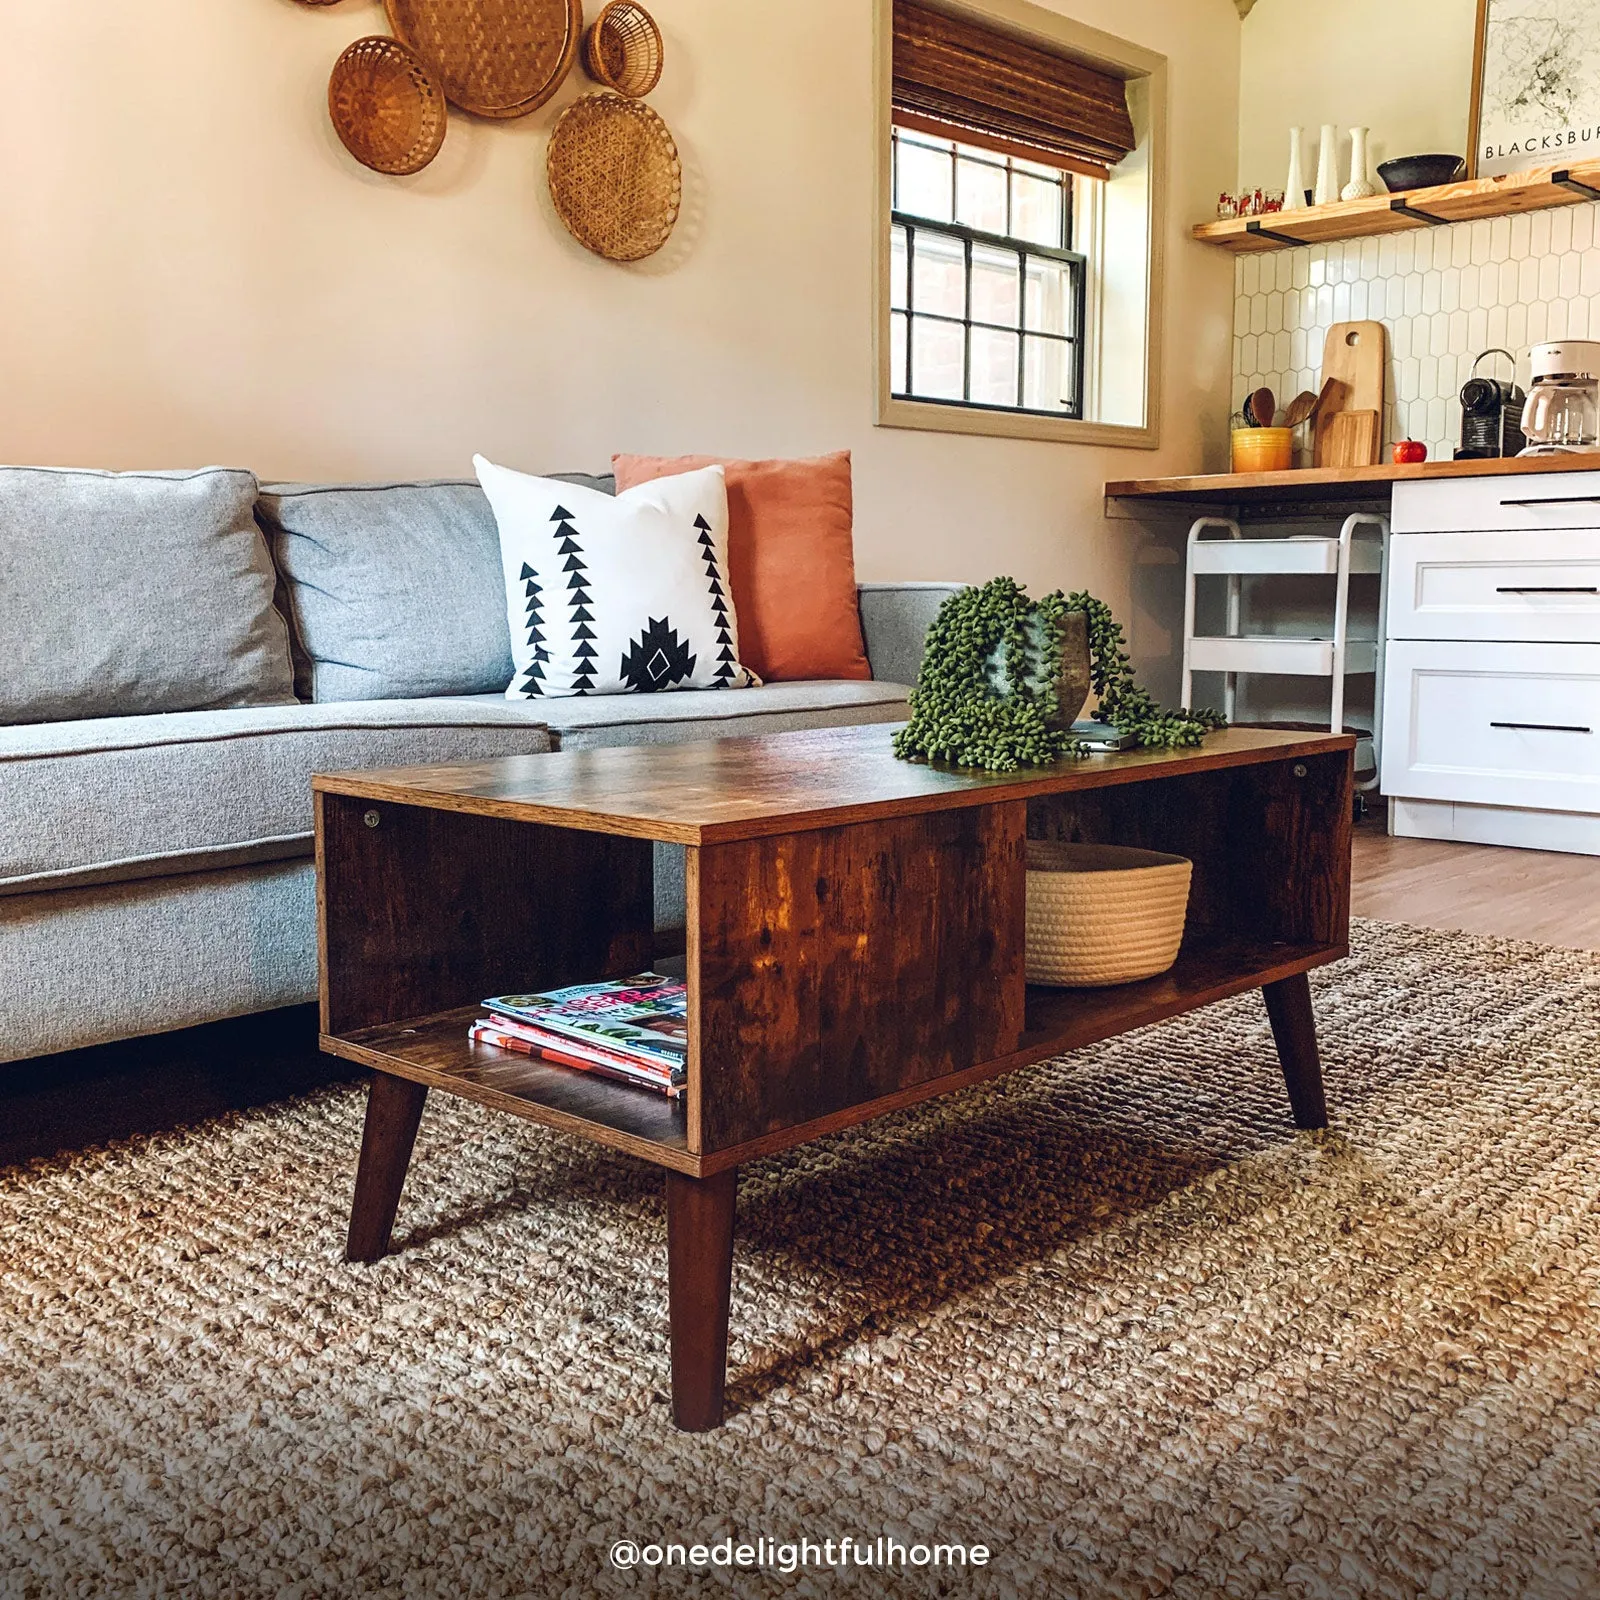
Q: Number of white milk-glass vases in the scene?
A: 3